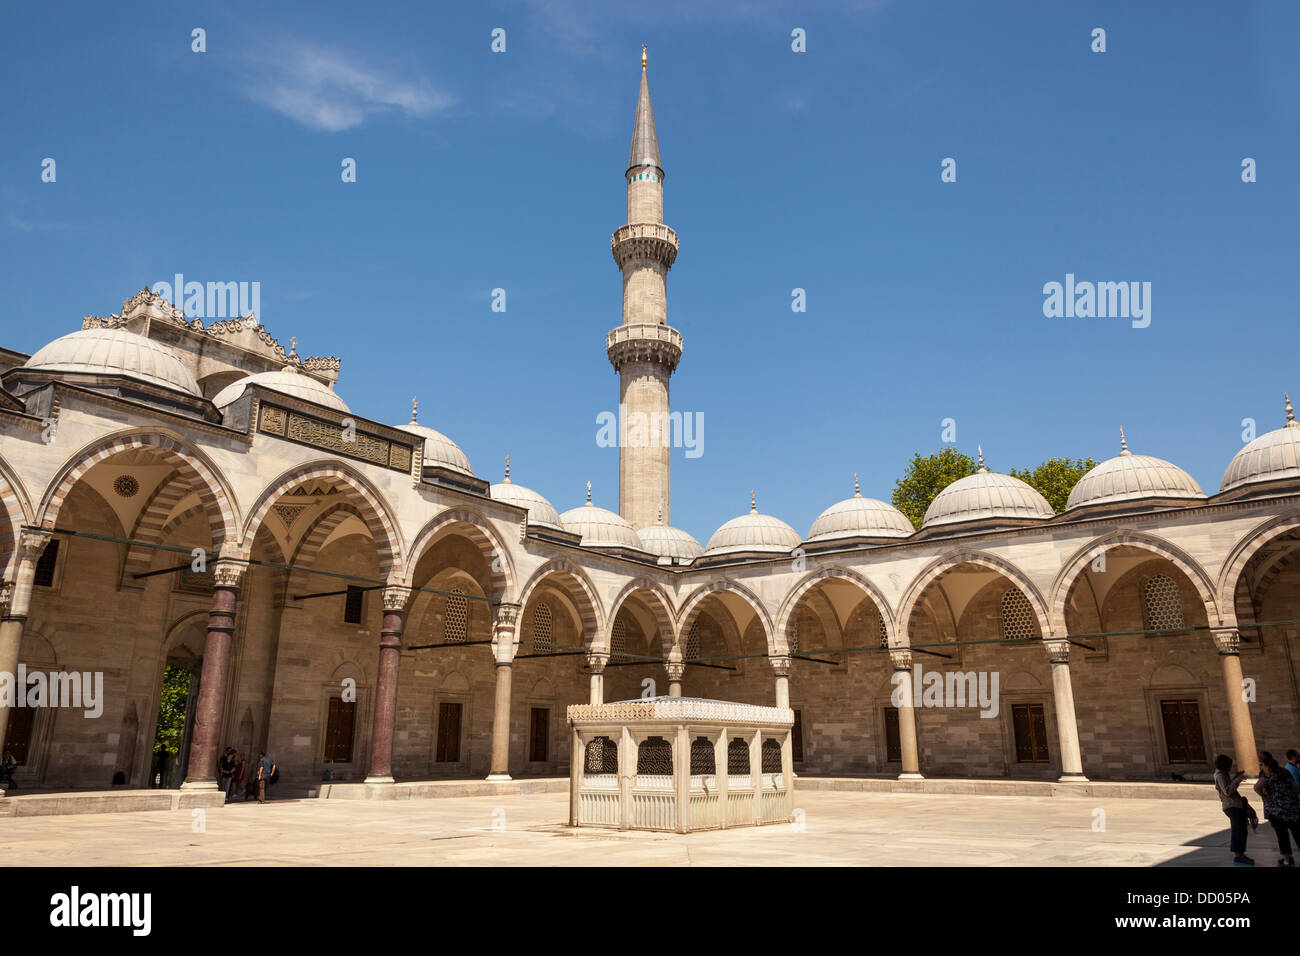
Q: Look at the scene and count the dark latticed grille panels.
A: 5